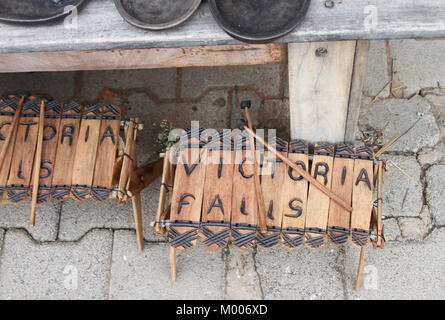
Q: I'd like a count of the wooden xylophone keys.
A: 14